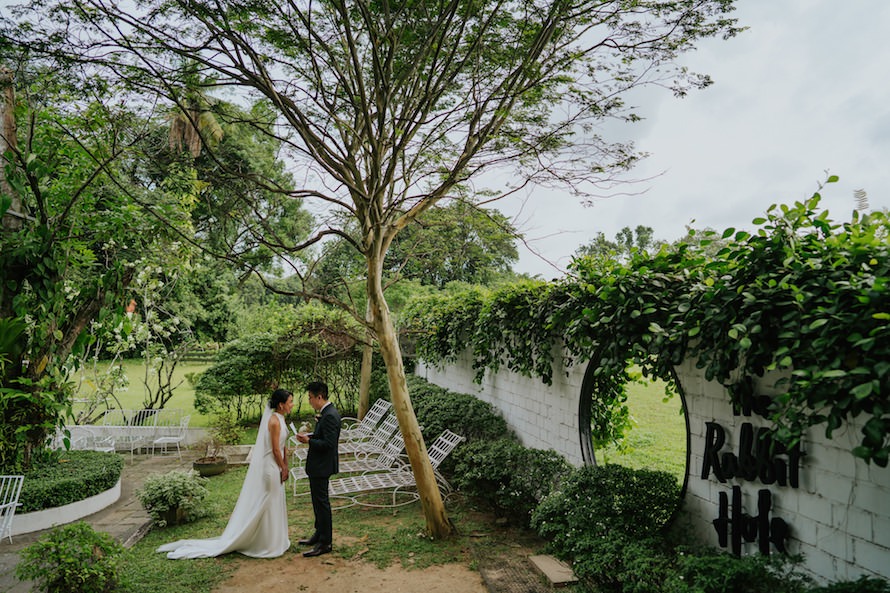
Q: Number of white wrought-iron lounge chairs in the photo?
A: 4